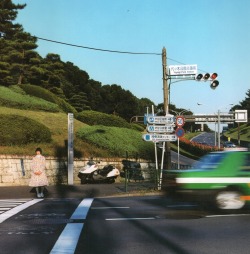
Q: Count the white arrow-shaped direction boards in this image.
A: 3